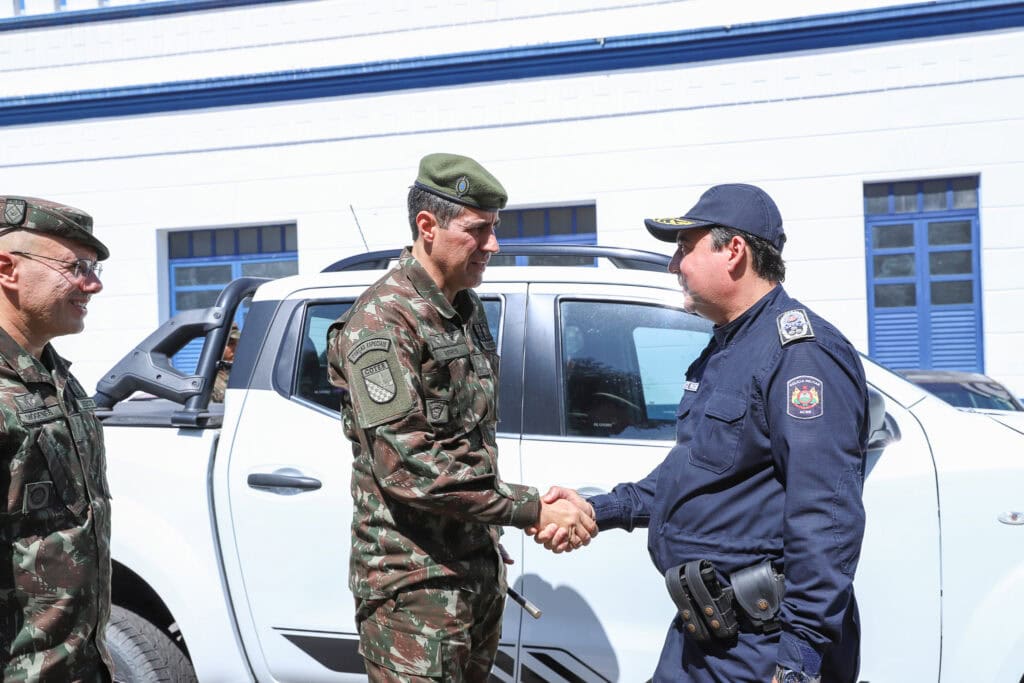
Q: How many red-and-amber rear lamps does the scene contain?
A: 0